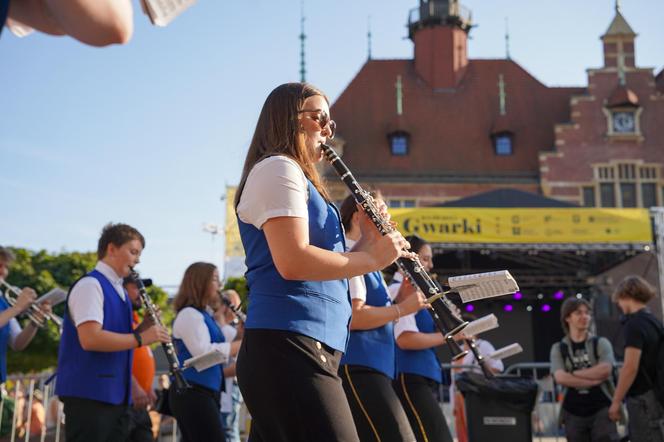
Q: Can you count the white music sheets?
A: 6